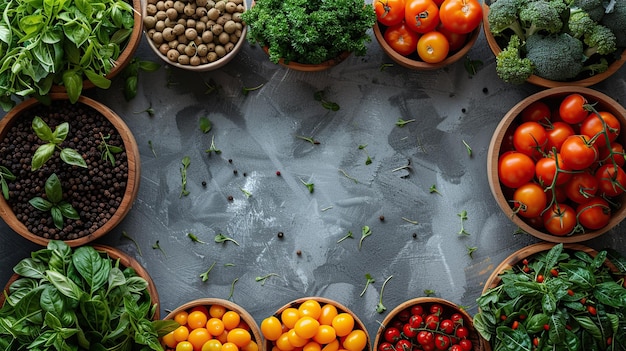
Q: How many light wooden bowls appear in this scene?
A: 11